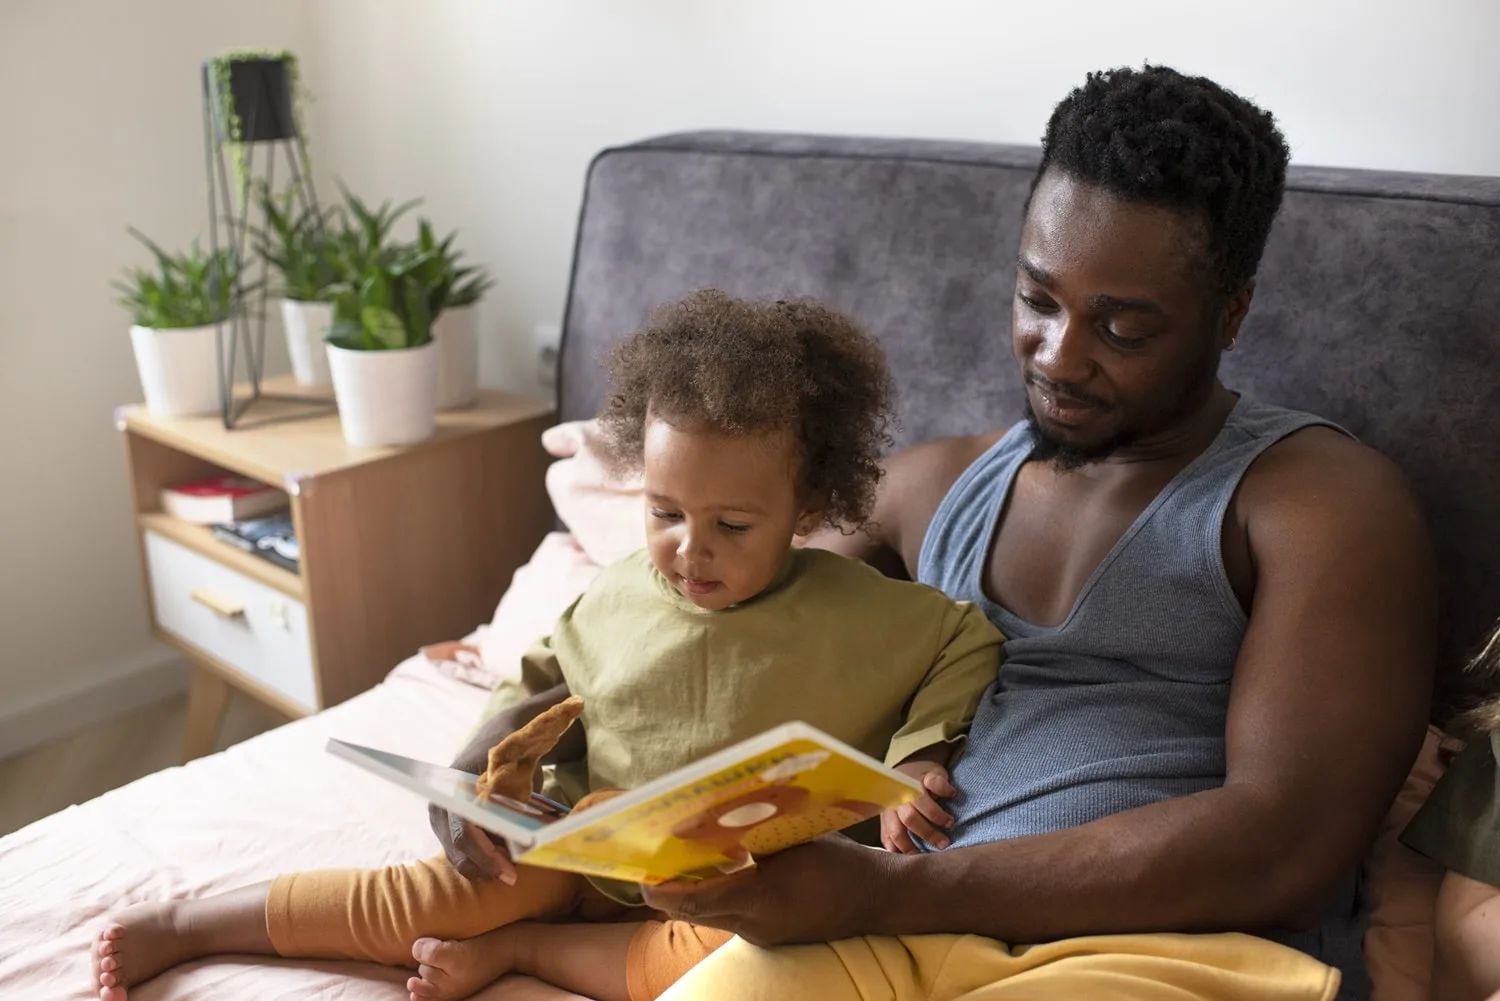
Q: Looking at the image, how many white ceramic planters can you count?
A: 4